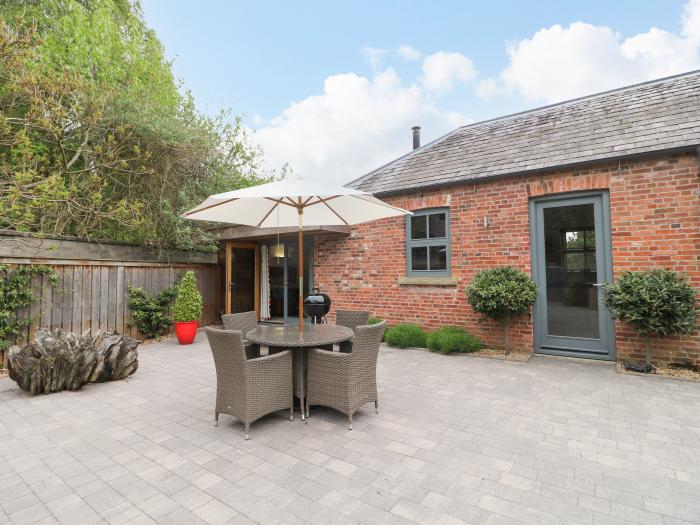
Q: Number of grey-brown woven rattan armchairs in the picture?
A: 4